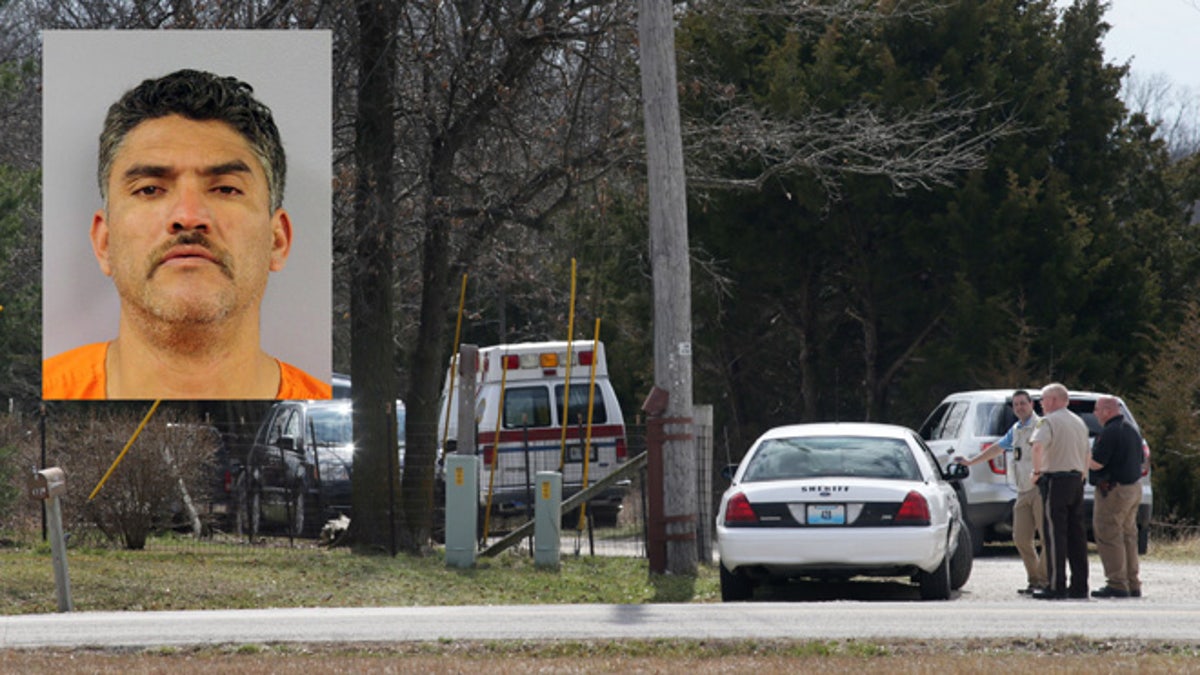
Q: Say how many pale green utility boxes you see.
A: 2